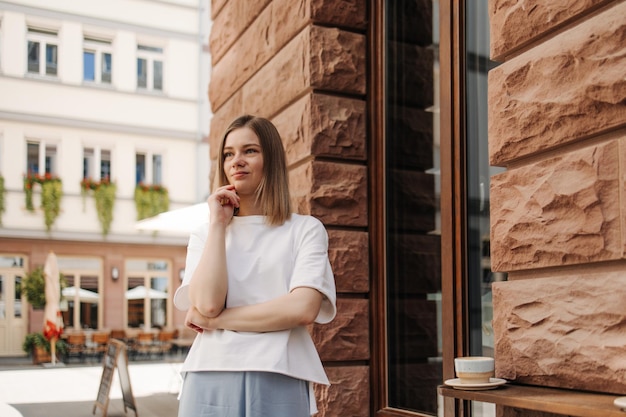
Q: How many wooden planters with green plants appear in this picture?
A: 1